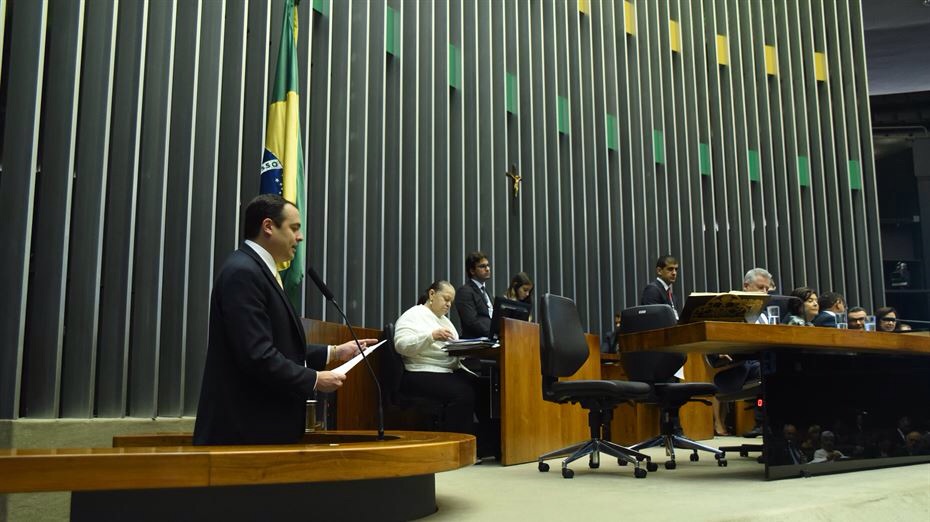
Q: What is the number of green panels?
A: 11